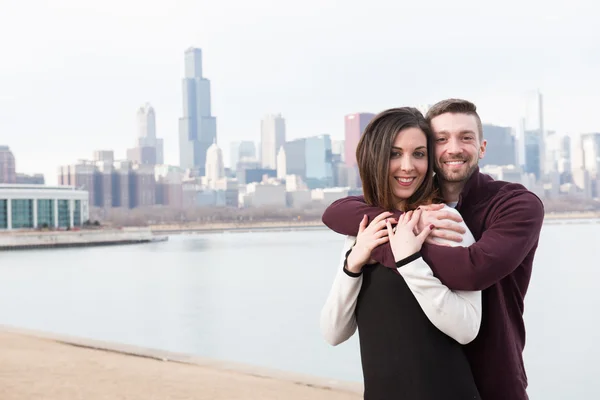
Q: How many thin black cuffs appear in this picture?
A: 2